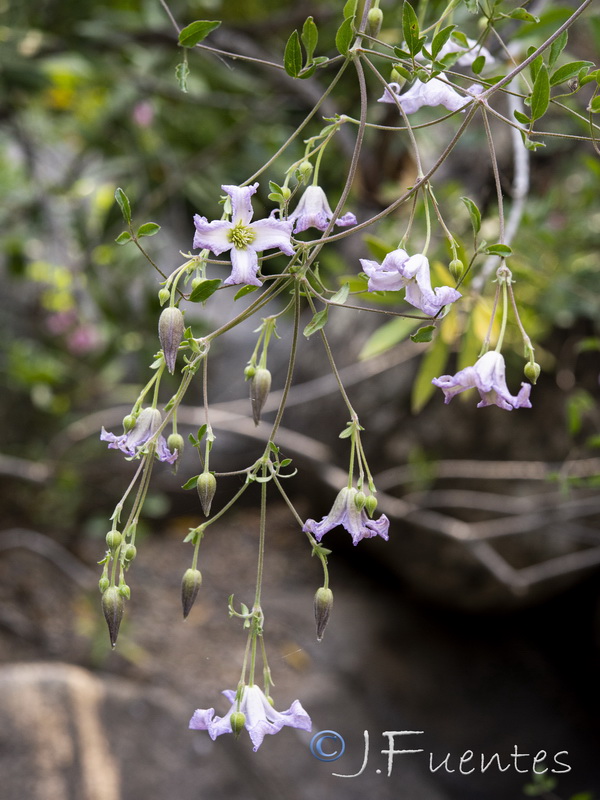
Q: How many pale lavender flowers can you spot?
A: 9